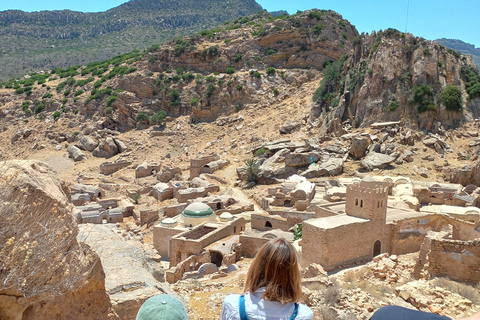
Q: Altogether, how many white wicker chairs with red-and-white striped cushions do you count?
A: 0